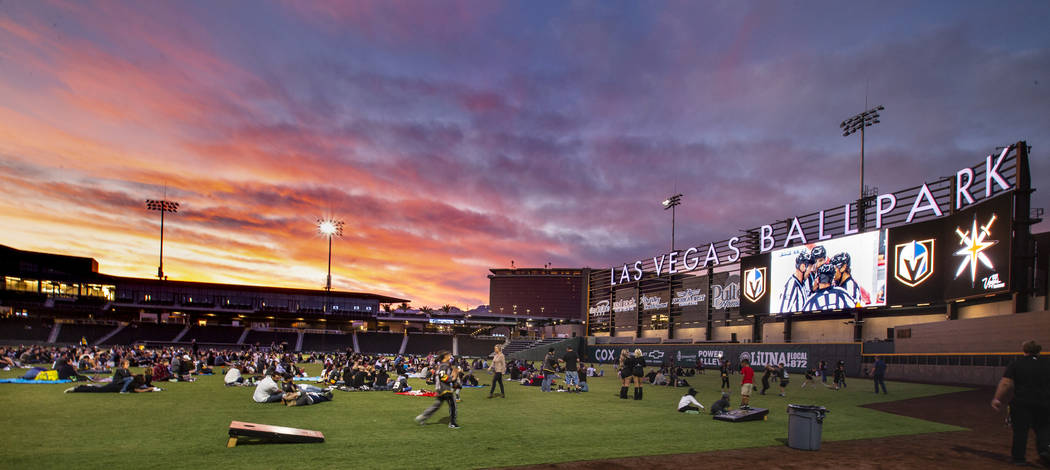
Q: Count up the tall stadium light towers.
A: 4